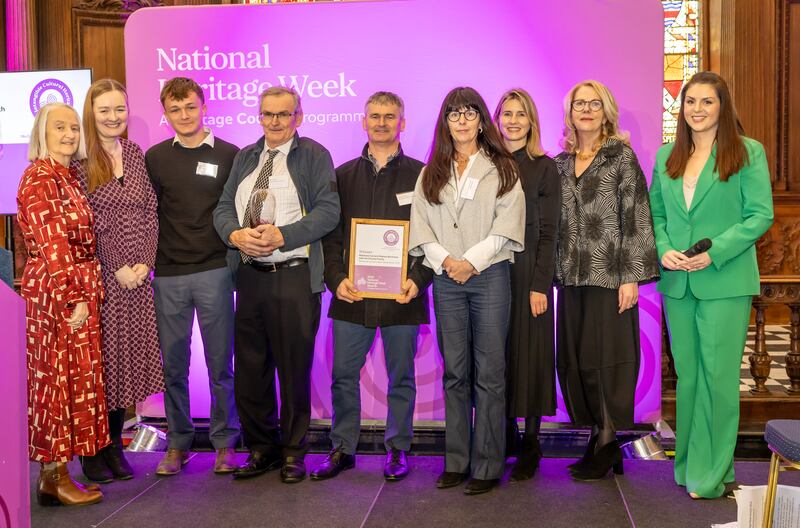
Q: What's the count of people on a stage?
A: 9